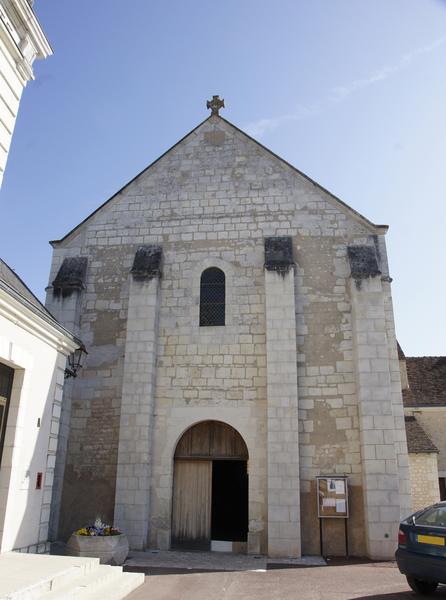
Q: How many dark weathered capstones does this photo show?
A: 4